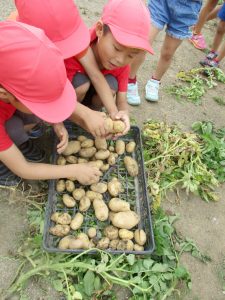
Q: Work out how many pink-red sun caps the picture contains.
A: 3